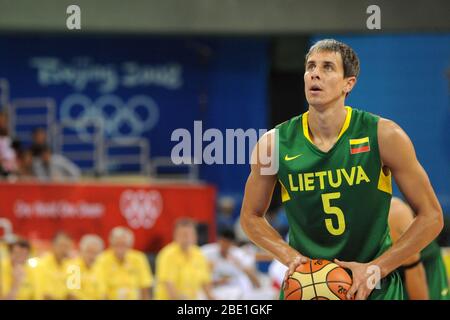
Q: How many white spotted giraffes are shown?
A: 0